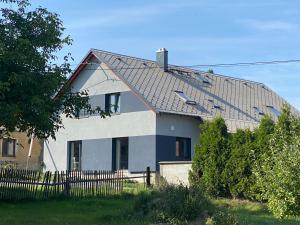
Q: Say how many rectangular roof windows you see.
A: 5